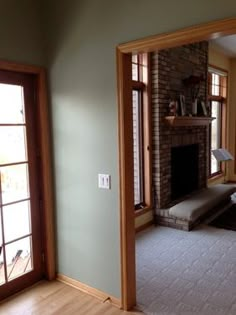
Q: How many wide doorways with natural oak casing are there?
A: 1